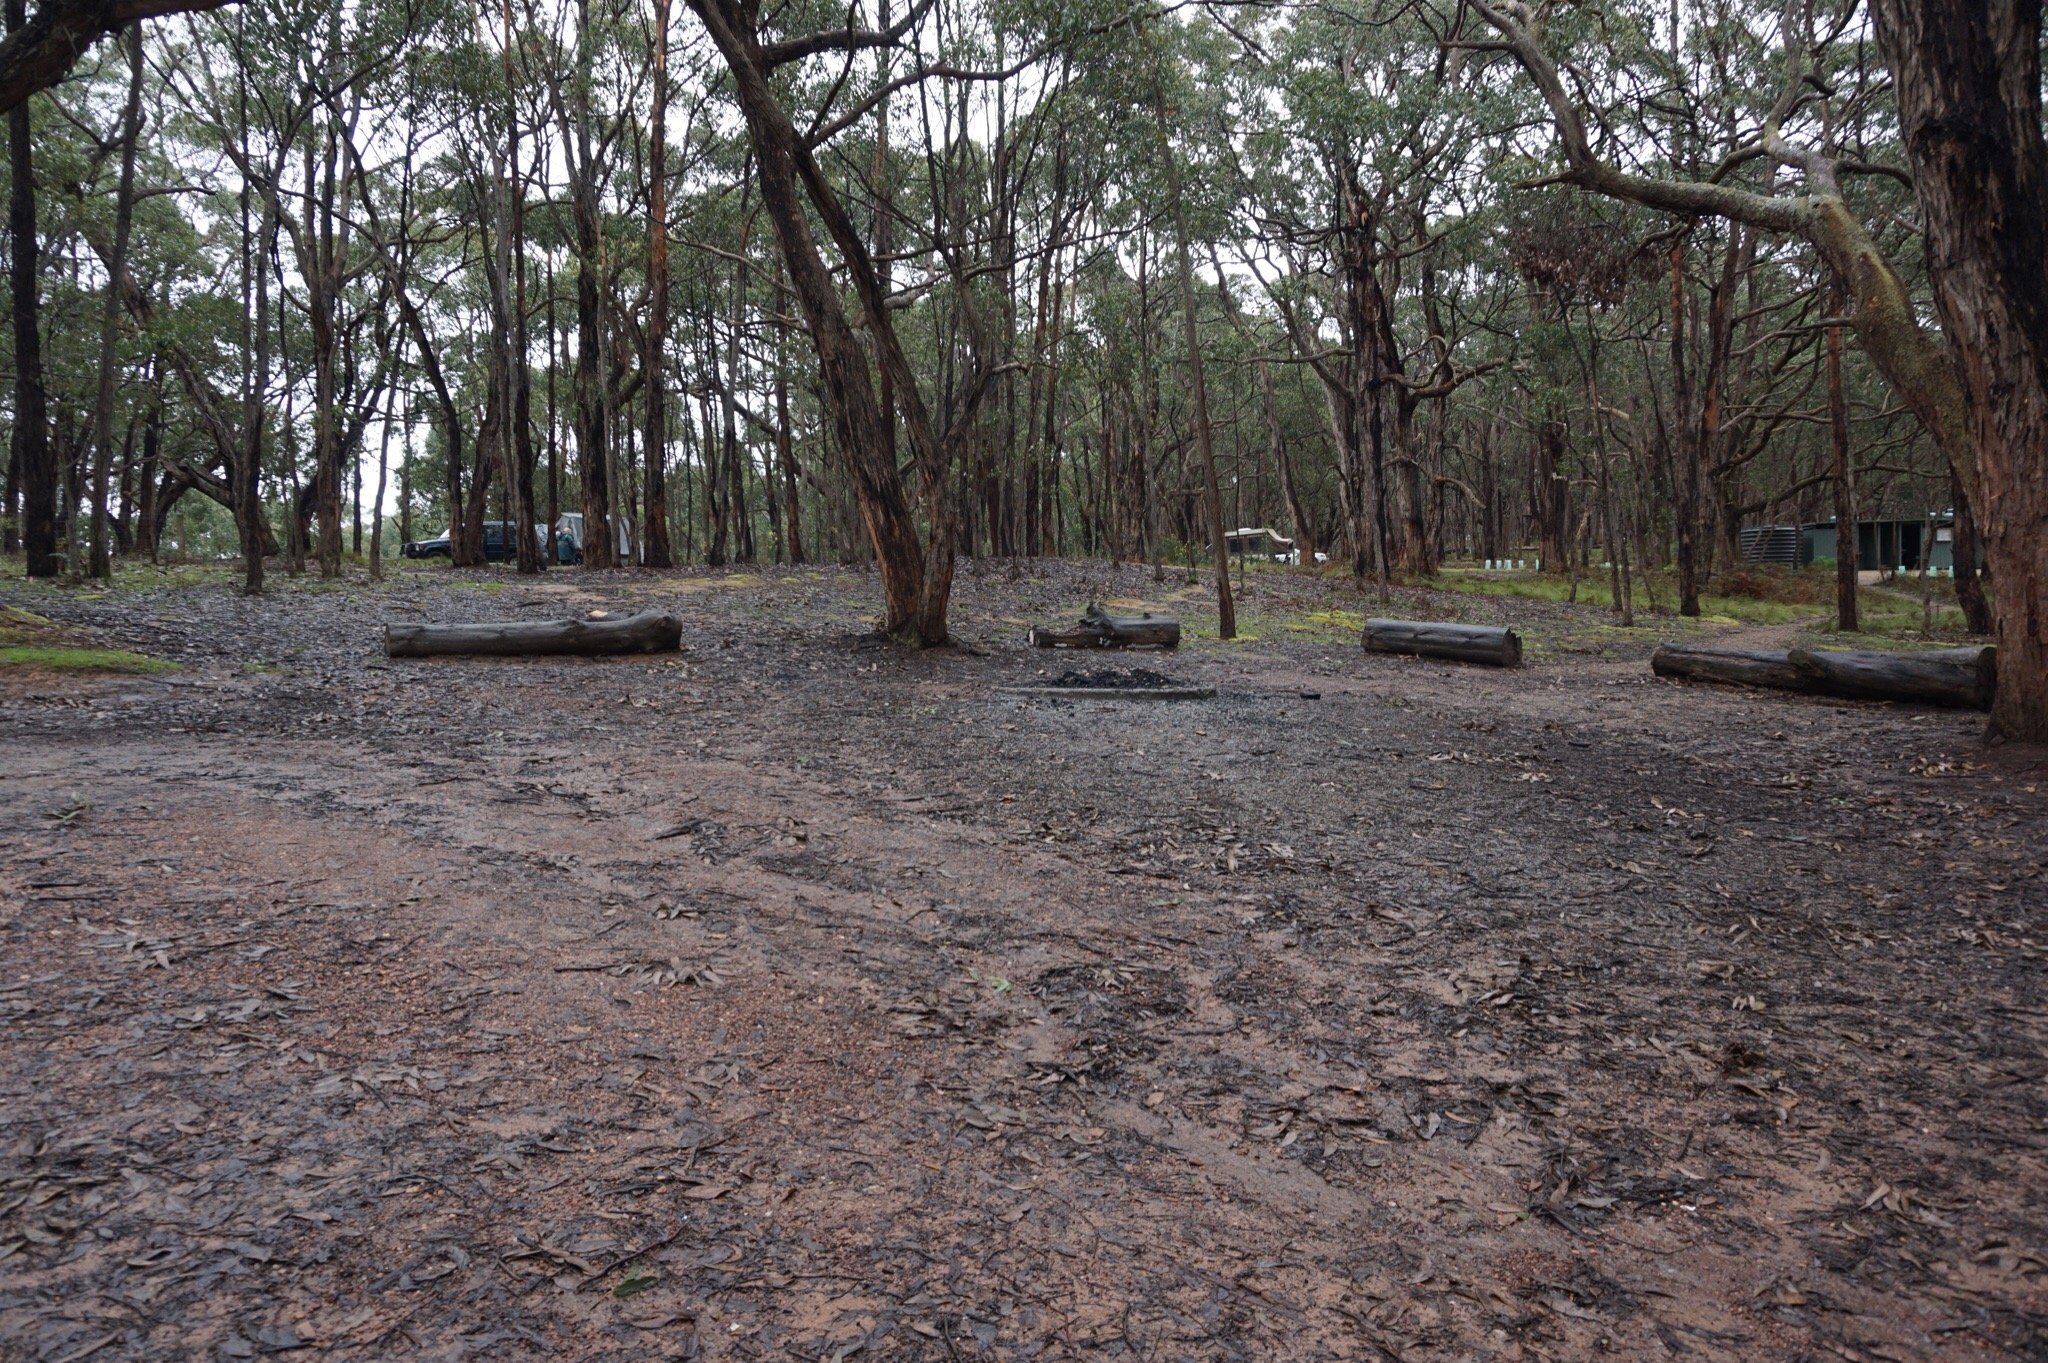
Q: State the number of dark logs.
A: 4